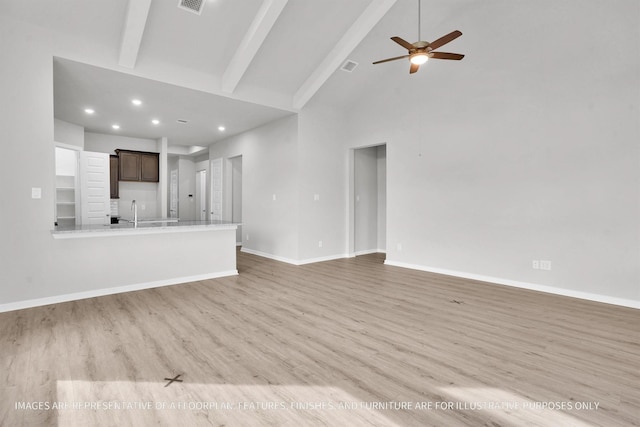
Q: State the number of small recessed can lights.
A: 5